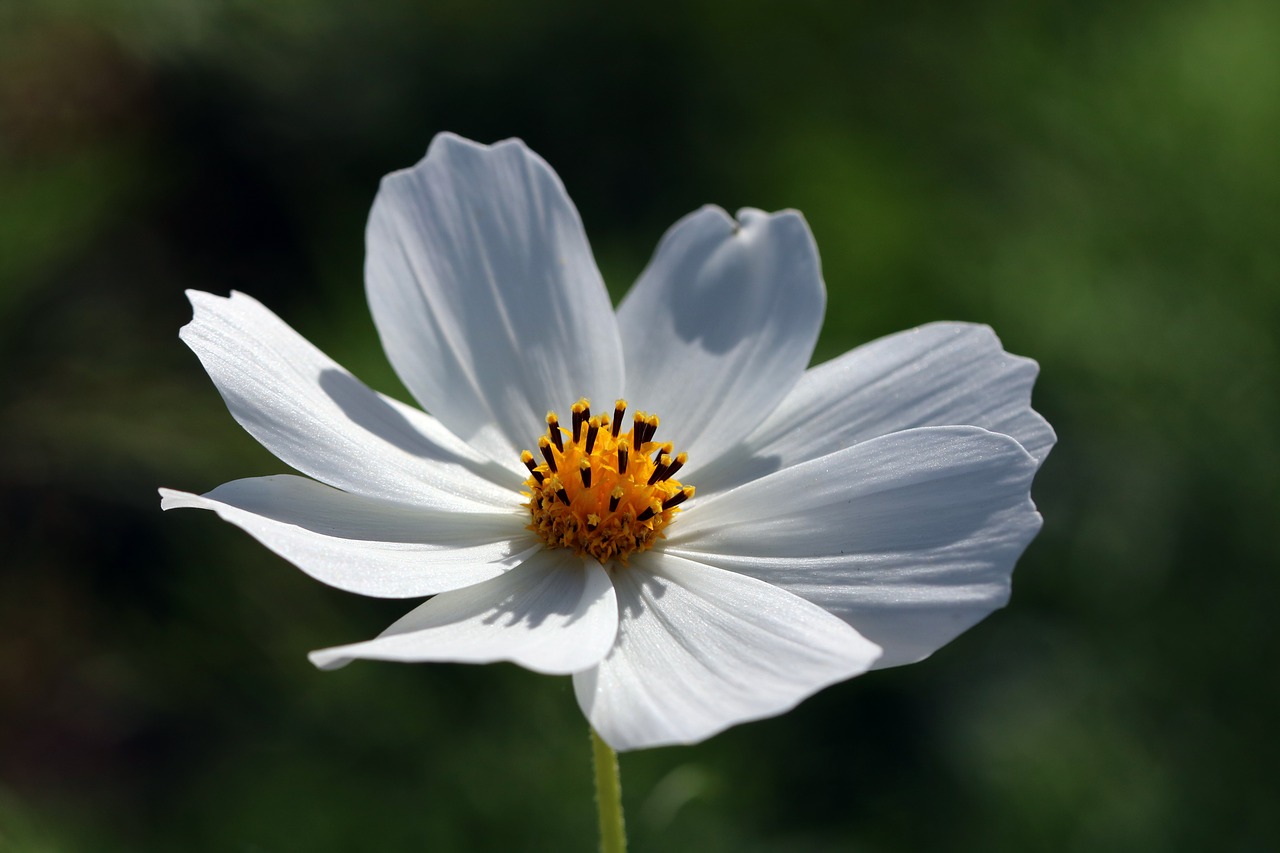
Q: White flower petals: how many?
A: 8